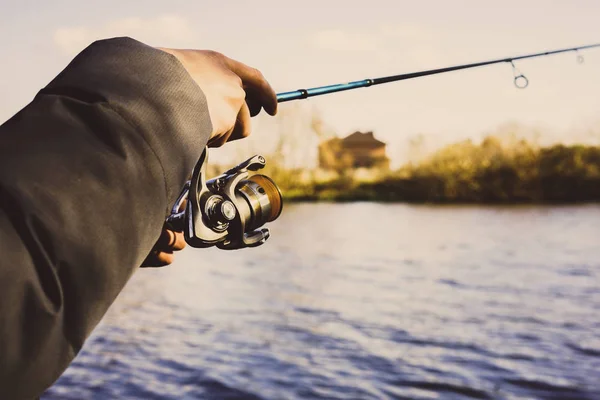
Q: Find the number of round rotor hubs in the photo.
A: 1